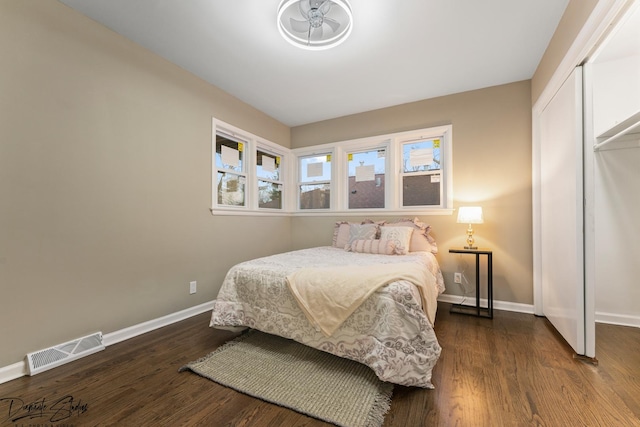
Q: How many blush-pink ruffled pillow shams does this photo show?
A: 2